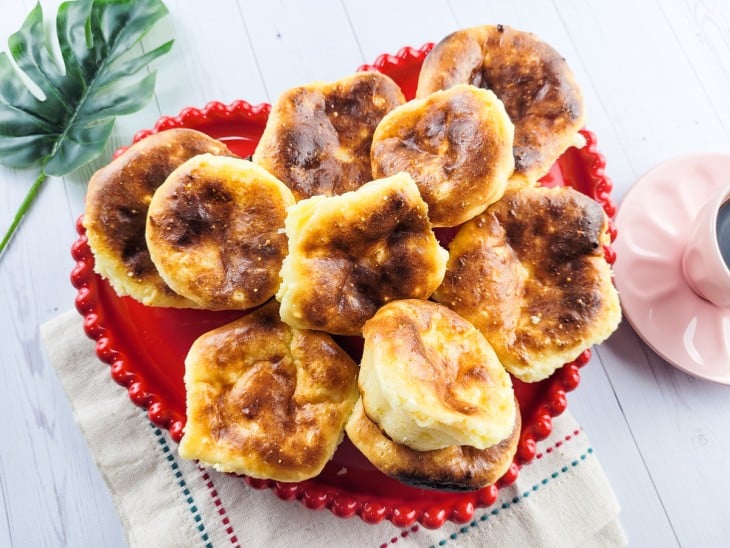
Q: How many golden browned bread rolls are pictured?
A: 10